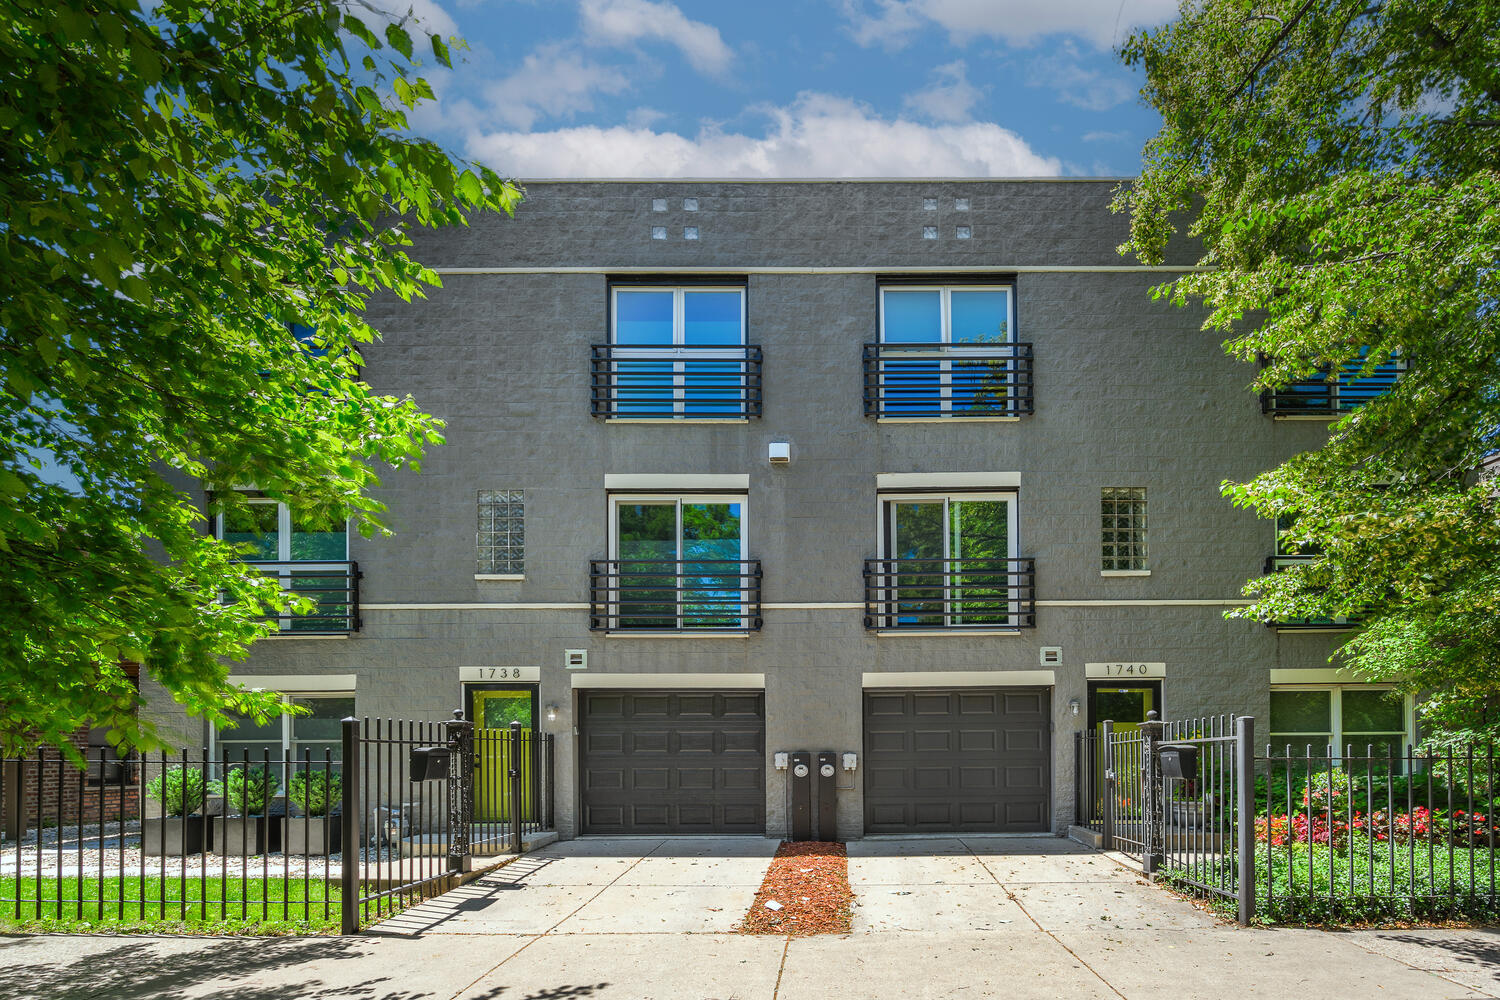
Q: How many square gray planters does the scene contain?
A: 3